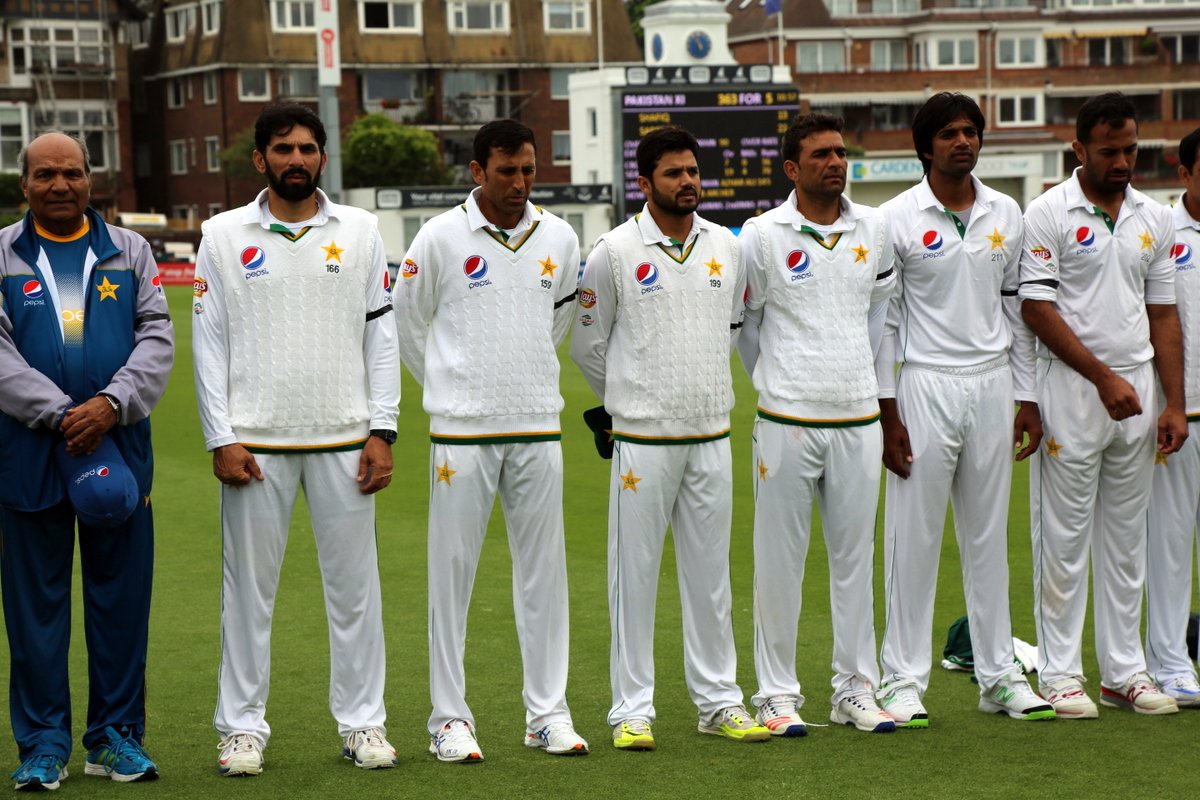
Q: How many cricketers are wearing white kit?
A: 7